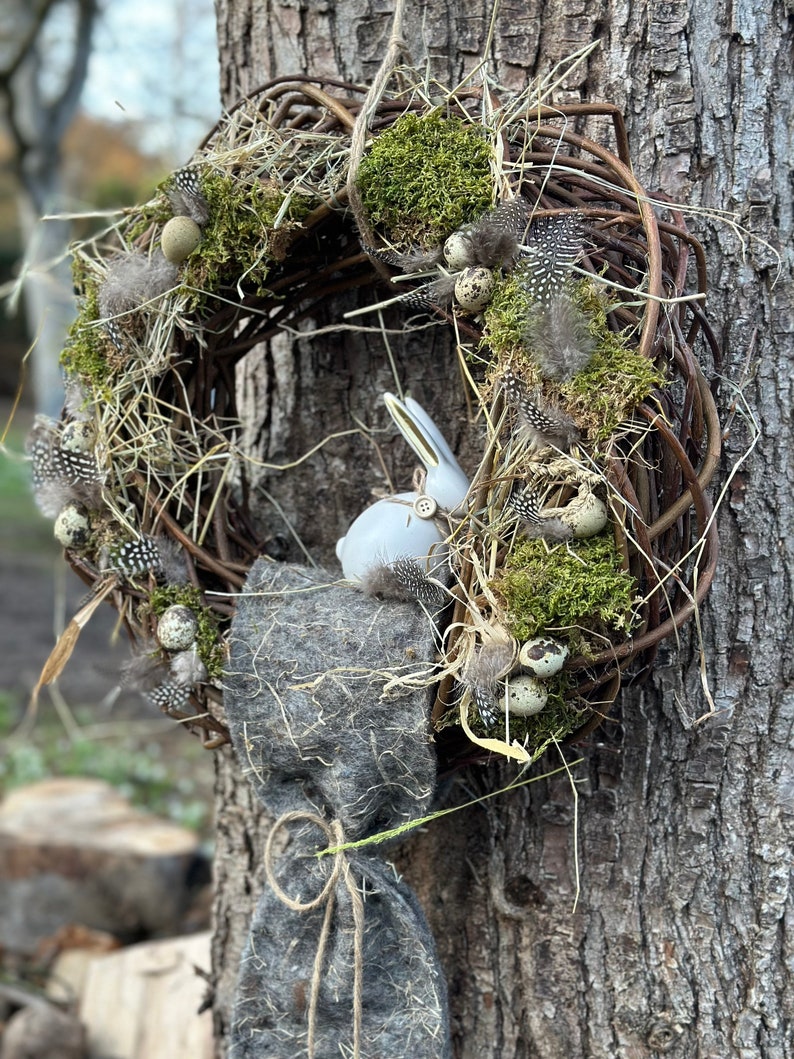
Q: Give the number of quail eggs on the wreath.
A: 9